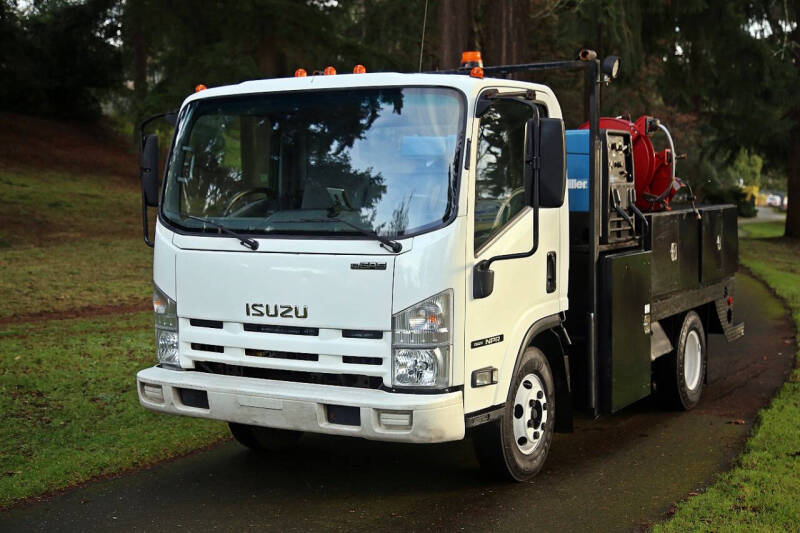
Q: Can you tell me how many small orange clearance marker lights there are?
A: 5